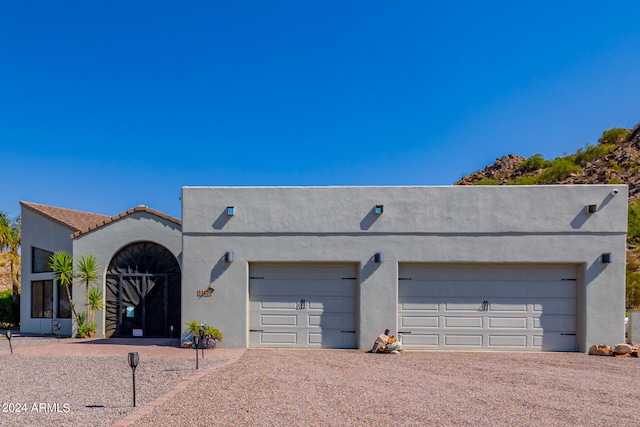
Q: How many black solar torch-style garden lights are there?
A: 6